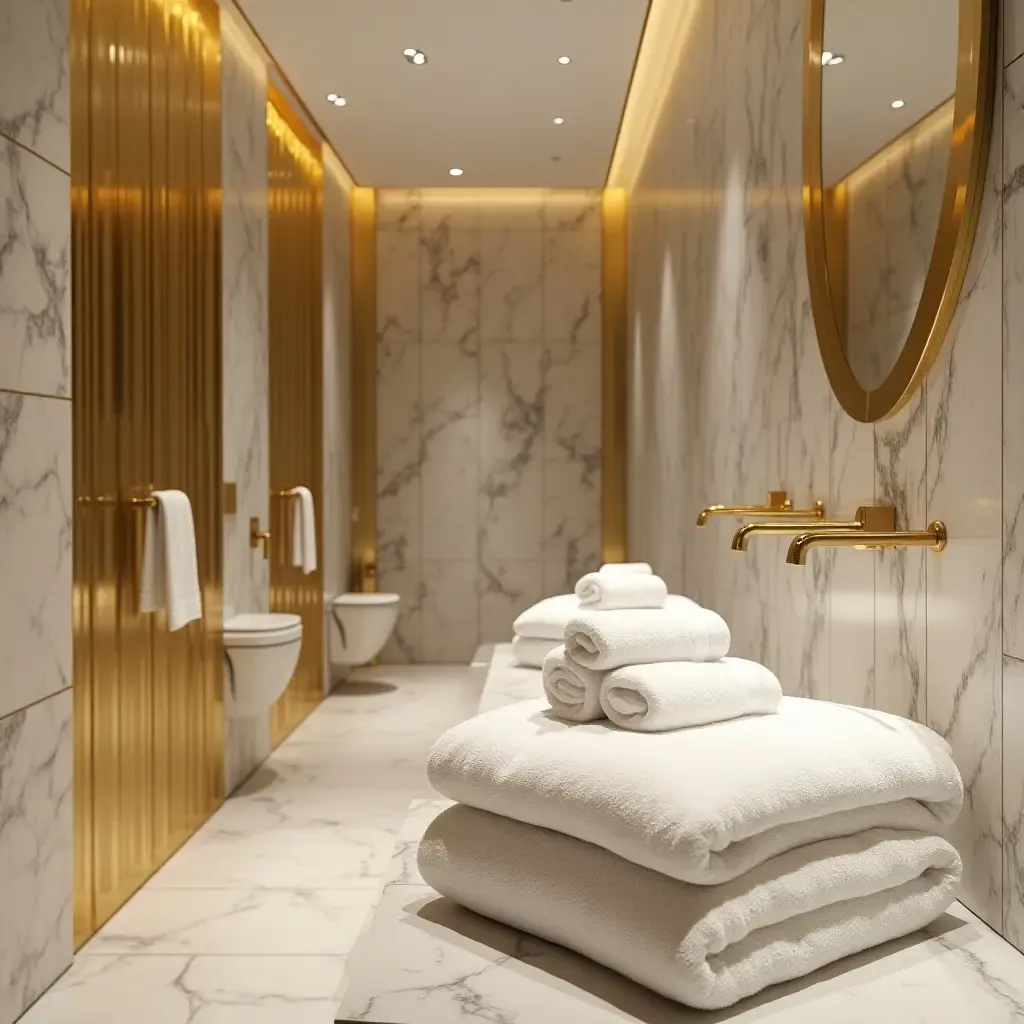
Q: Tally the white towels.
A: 11